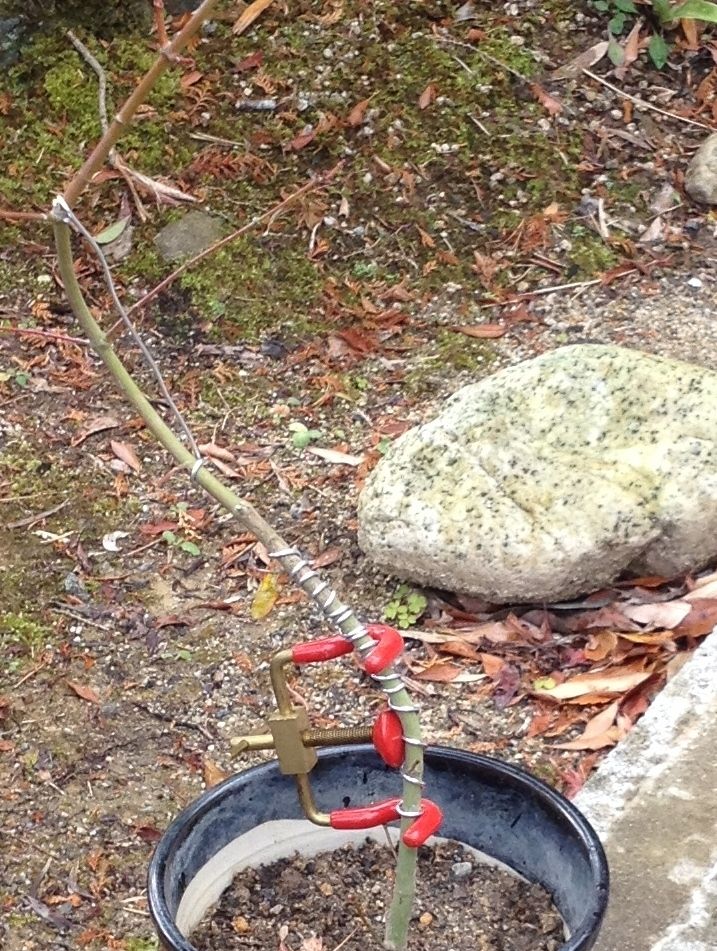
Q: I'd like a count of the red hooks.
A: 2